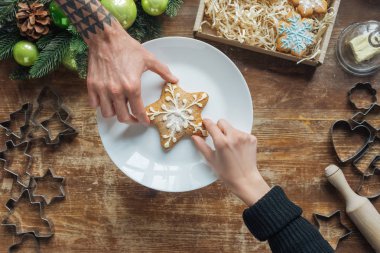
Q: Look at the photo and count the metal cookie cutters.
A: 13